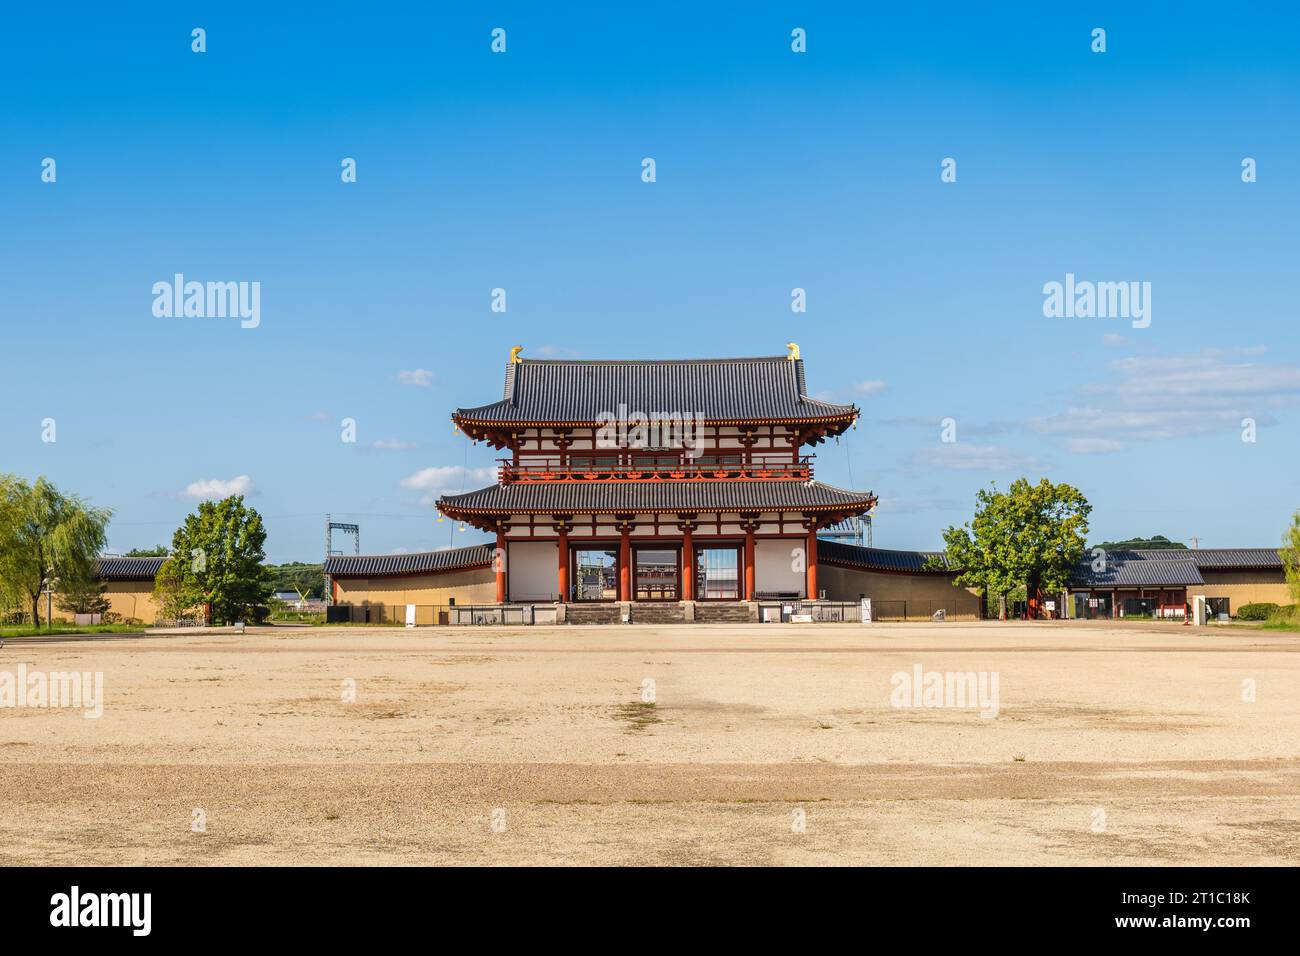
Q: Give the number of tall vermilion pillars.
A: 6